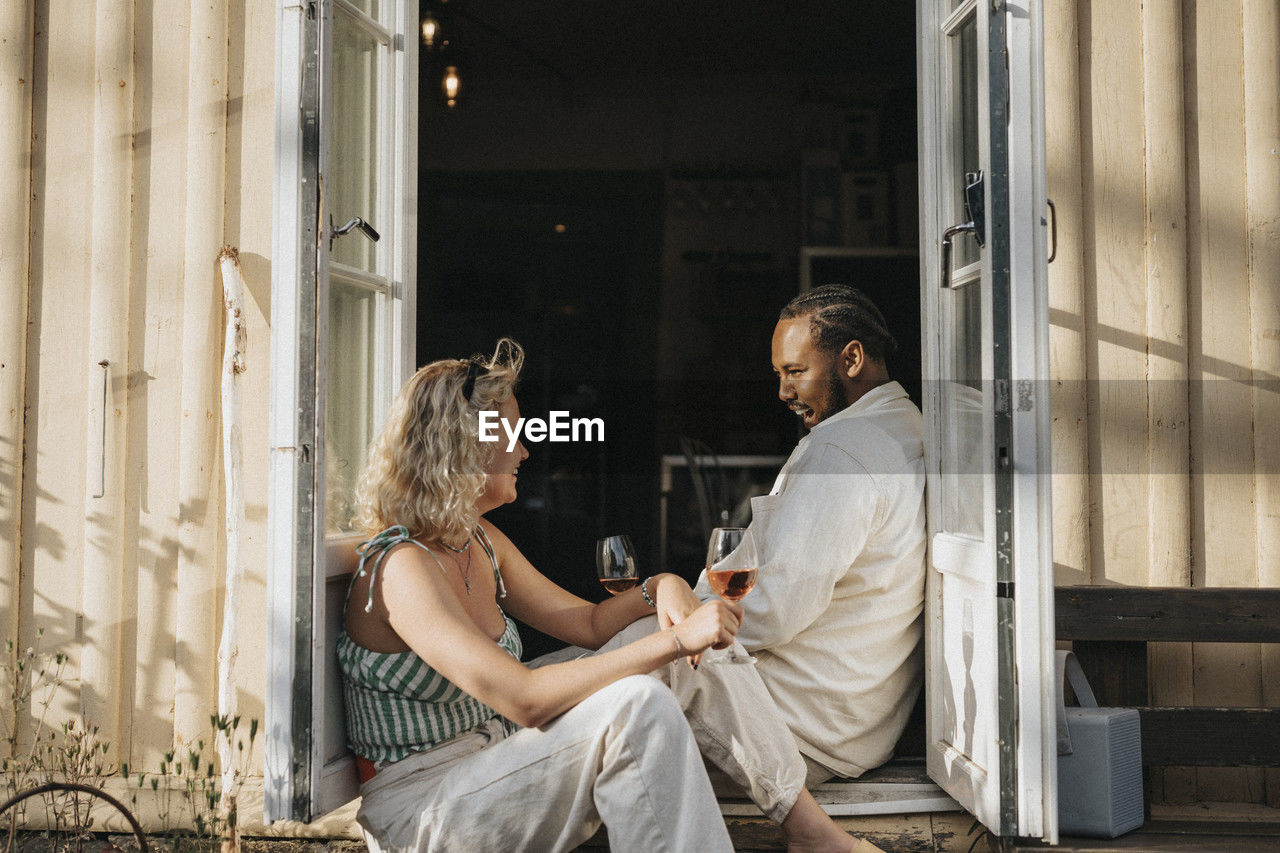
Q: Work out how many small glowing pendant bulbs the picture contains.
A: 2